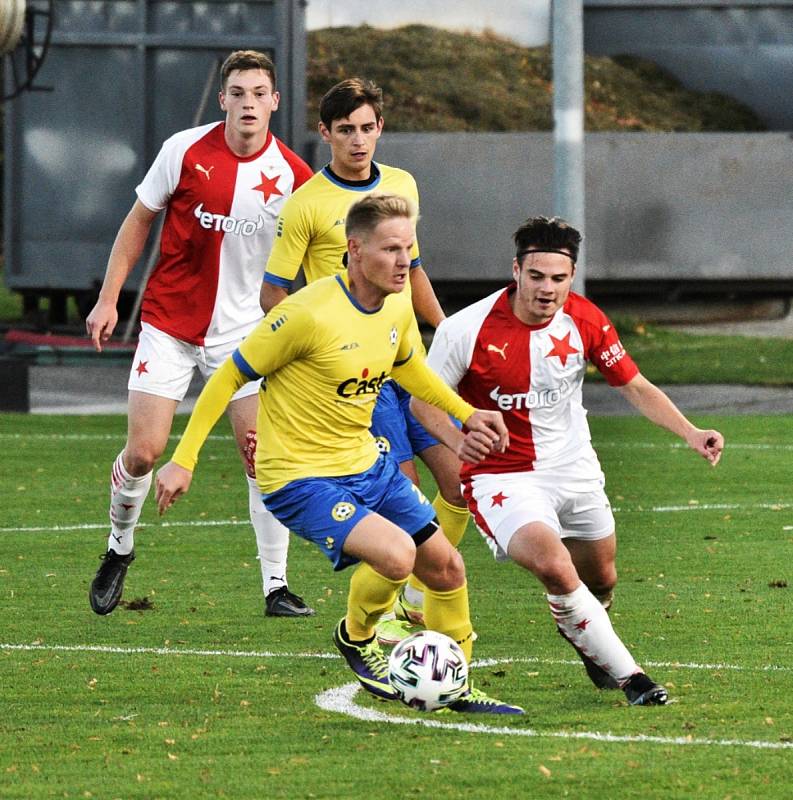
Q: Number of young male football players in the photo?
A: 4